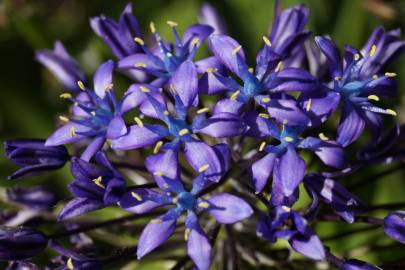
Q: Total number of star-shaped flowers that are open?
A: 7